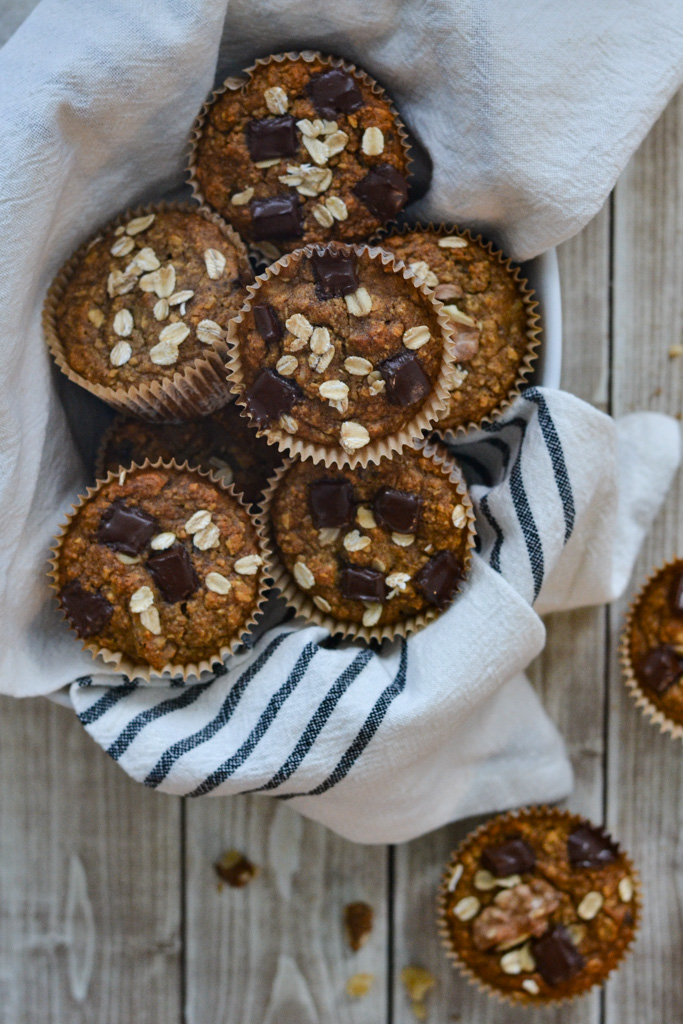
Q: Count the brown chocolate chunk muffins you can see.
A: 6